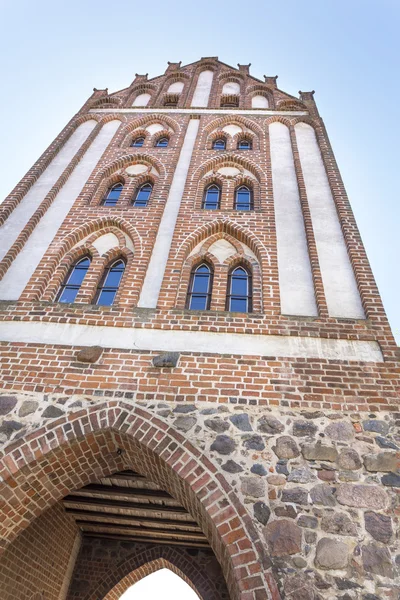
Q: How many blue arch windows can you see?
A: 12